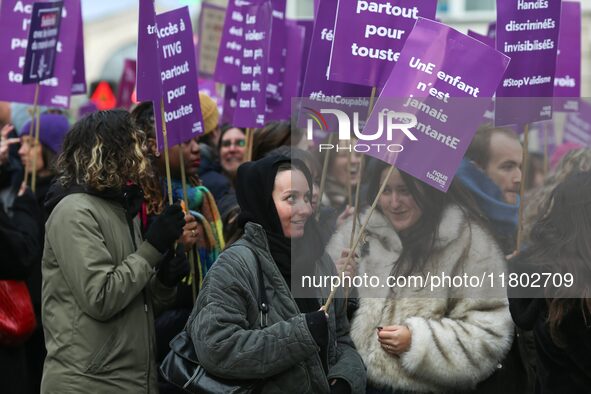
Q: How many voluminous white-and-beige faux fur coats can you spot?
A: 1